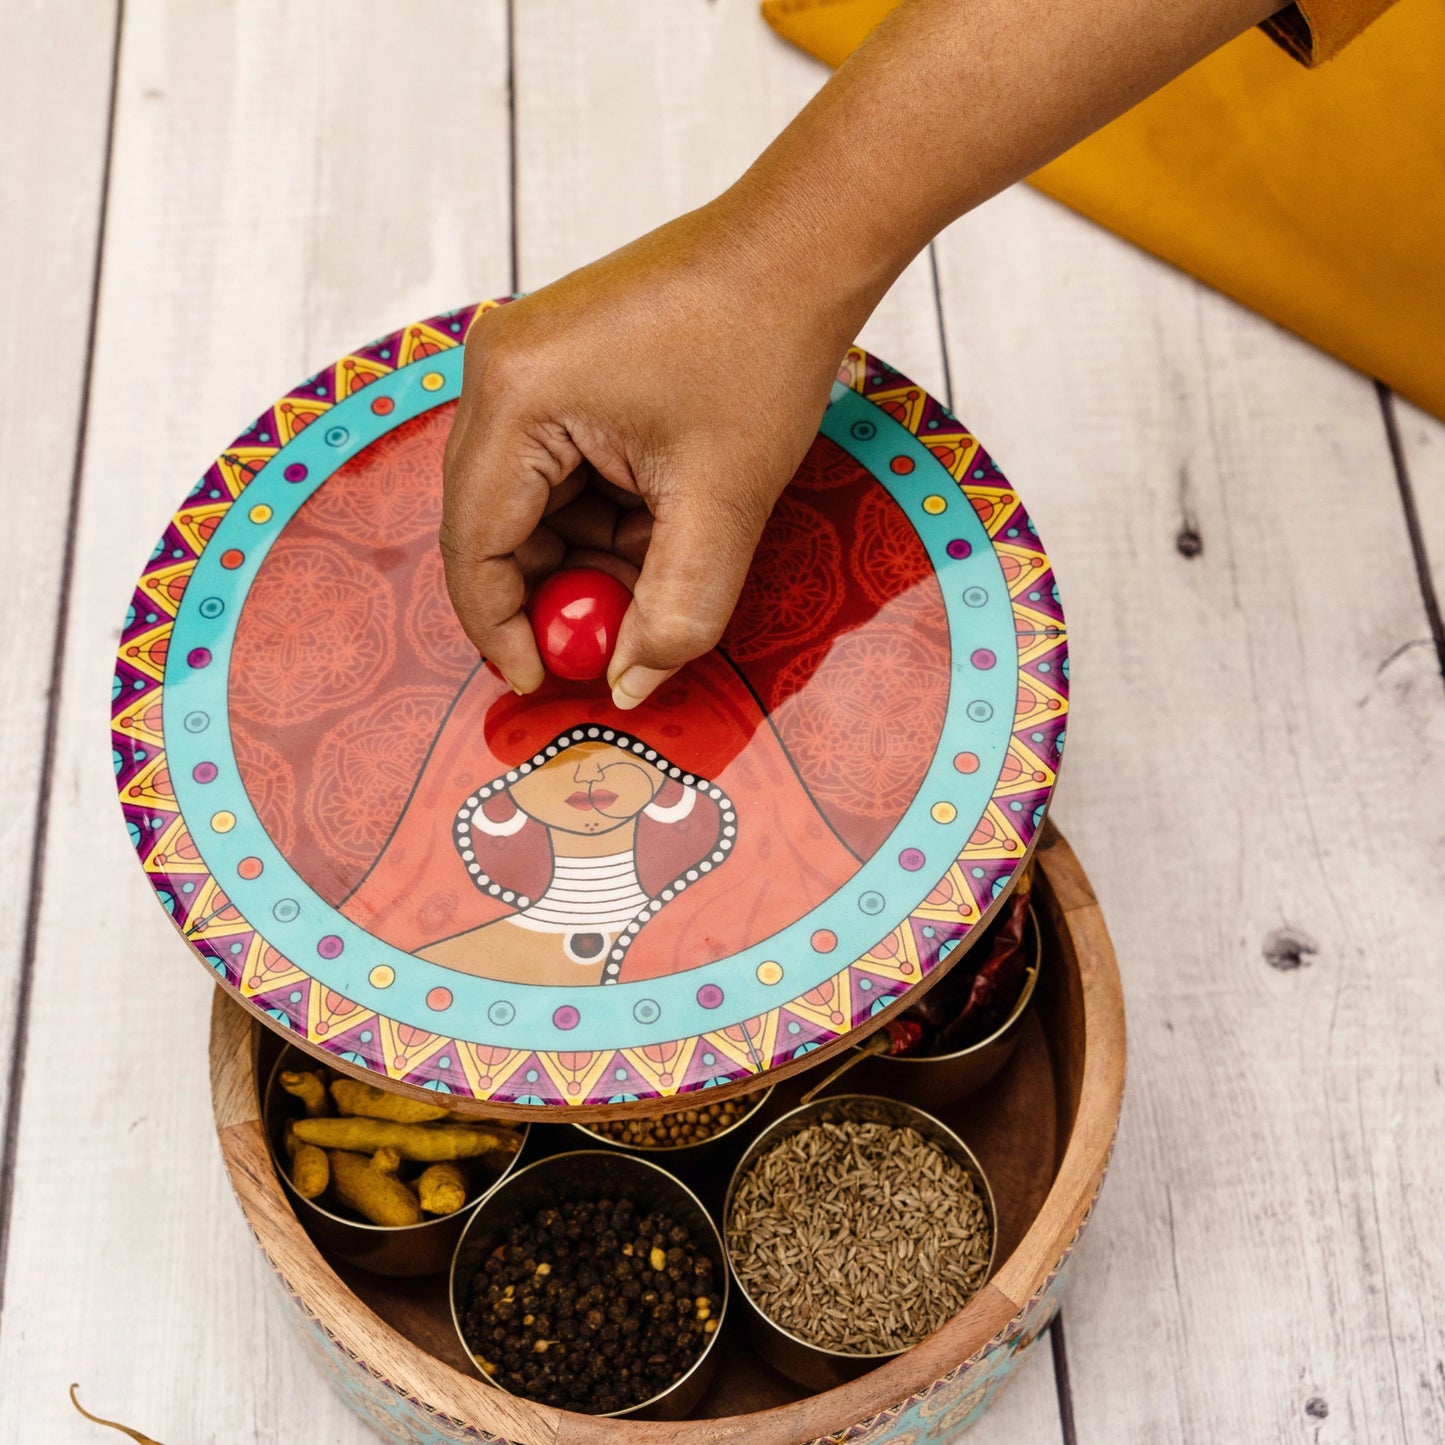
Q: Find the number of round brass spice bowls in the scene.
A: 5